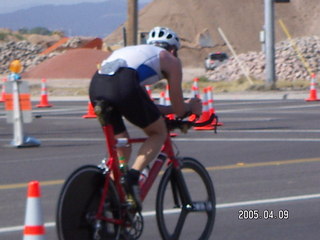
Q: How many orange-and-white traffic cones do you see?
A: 11